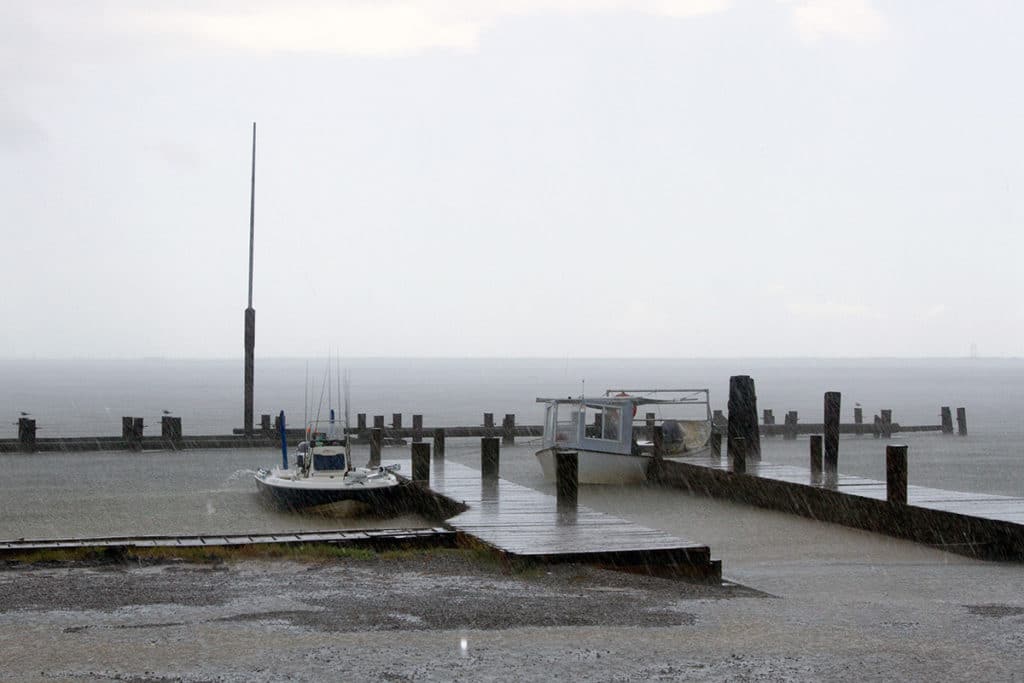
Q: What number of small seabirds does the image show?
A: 3